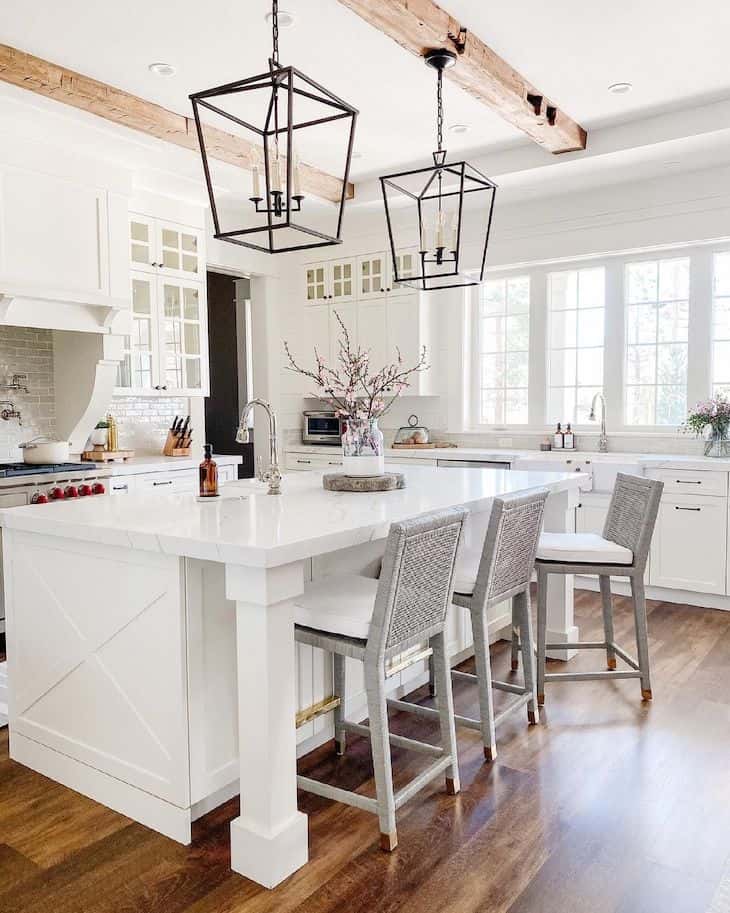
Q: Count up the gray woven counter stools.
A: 3